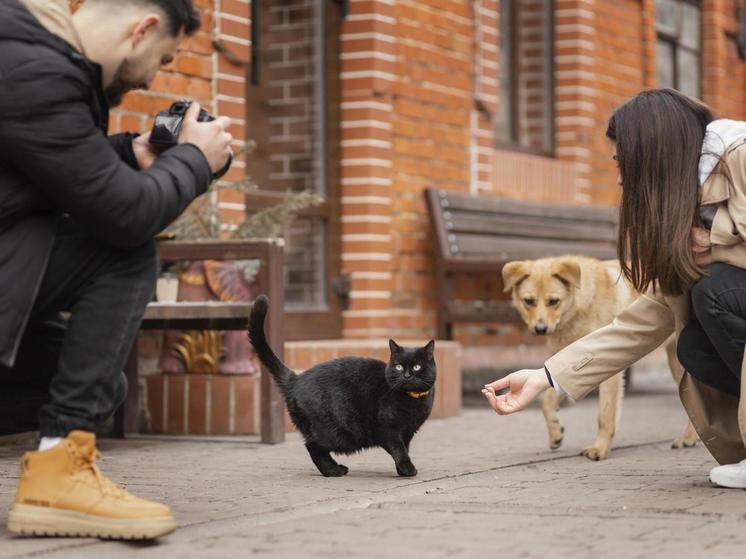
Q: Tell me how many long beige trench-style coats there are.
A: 1